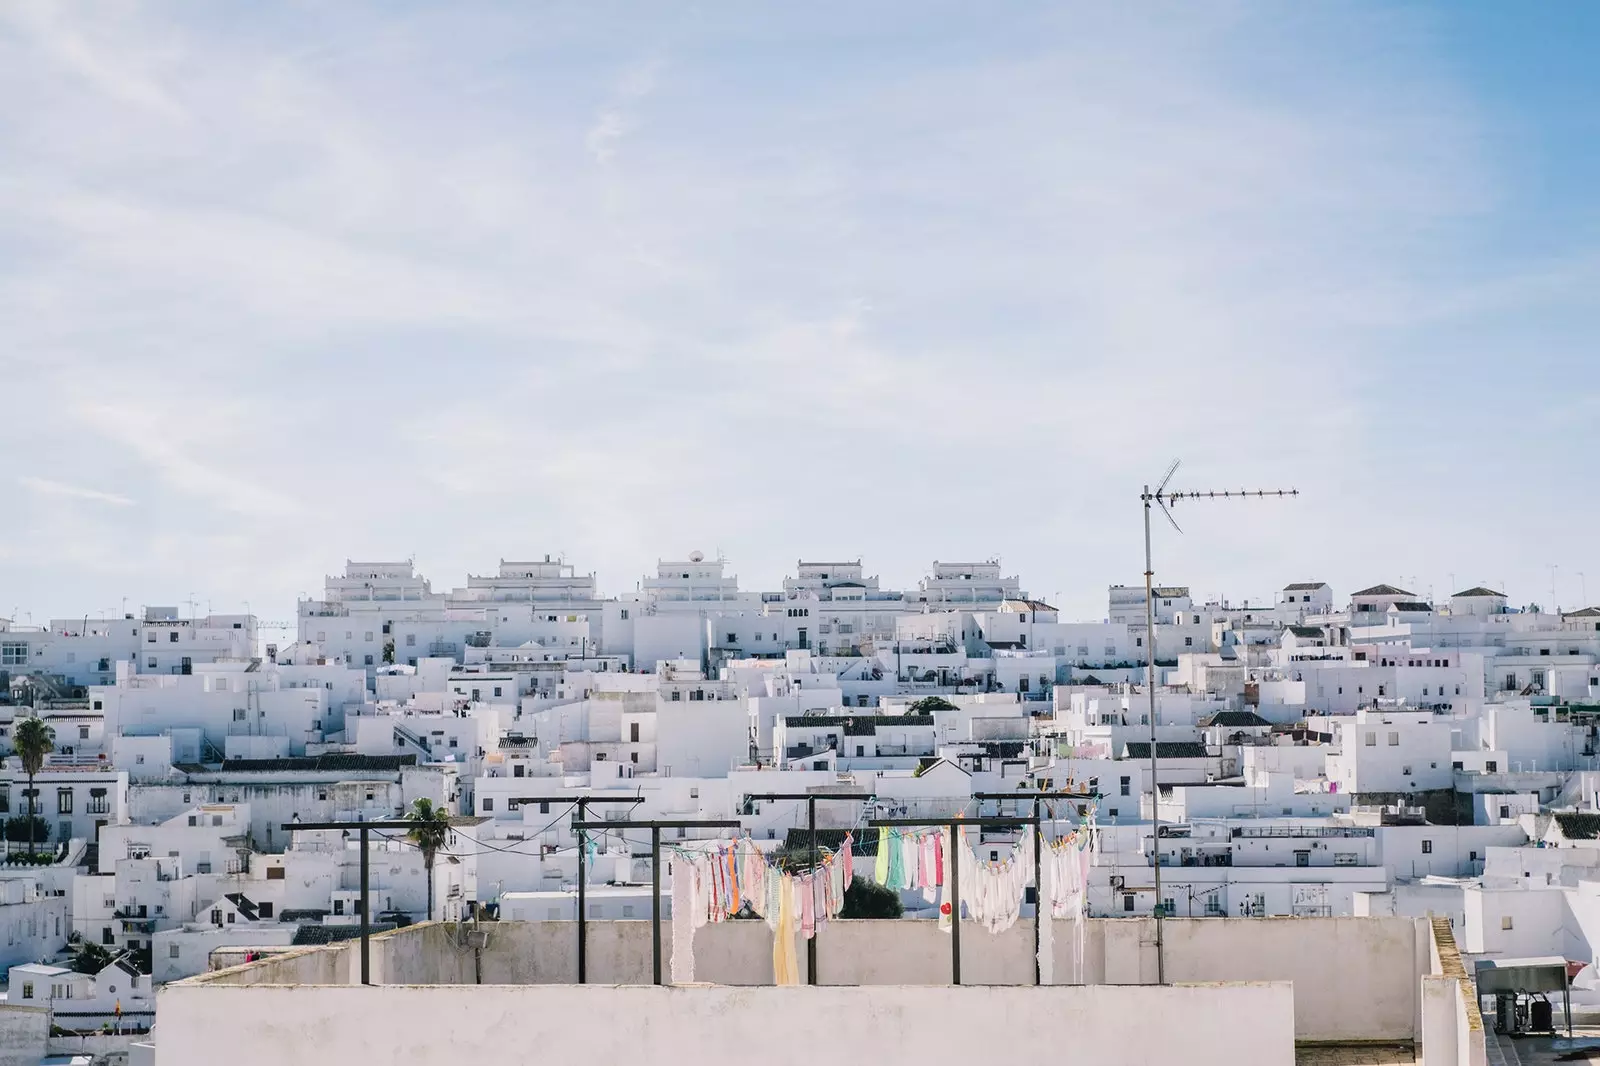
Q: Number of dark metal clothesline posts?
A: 6